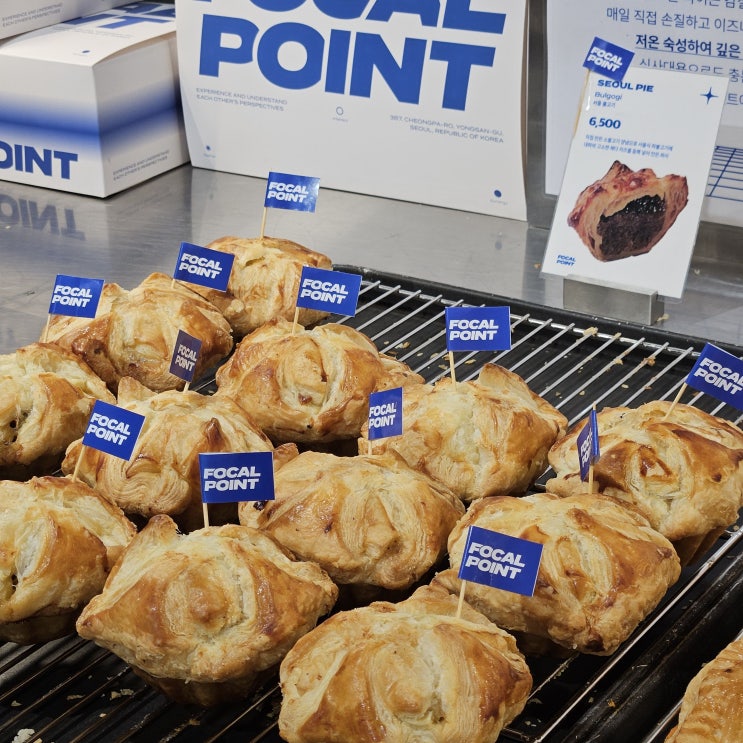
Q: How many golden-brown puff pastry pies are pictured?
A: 13